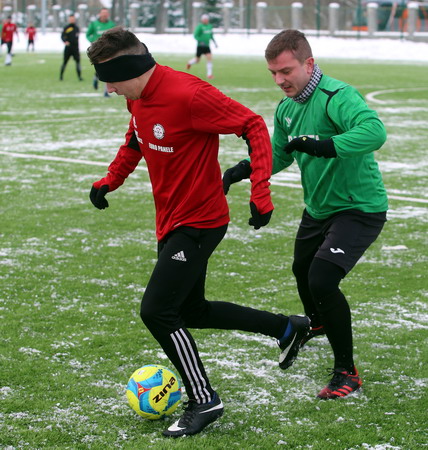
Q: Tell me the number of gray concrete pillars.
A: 13